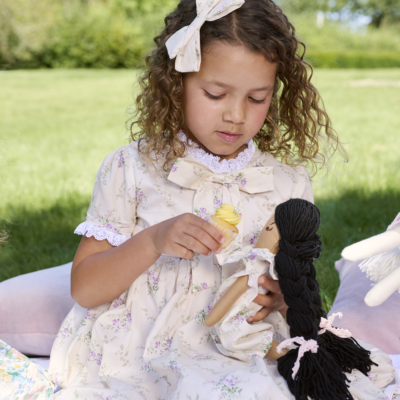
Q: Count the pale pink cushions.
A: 2